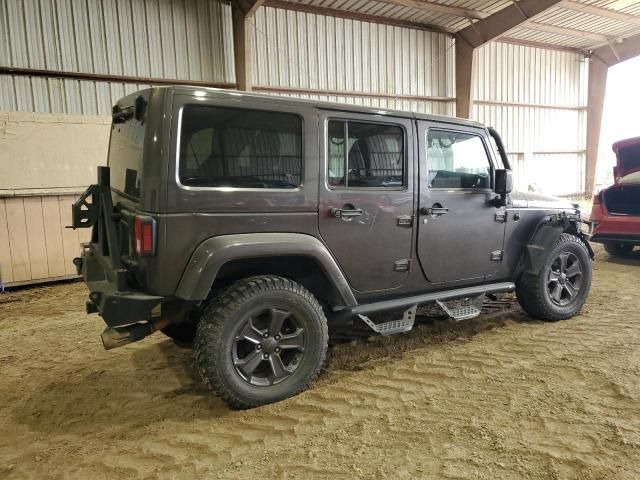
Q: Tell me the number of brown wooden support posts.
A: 3